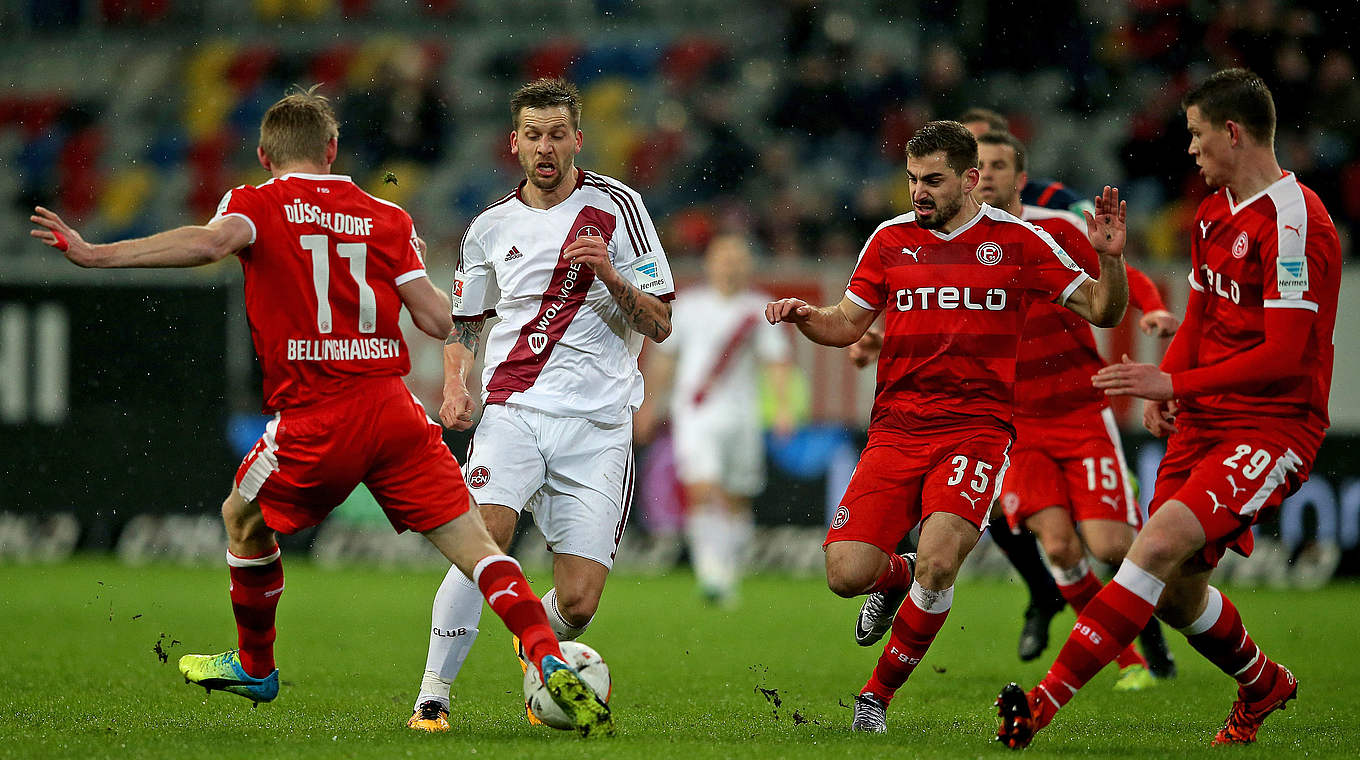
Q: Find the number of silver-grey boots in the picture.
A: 2